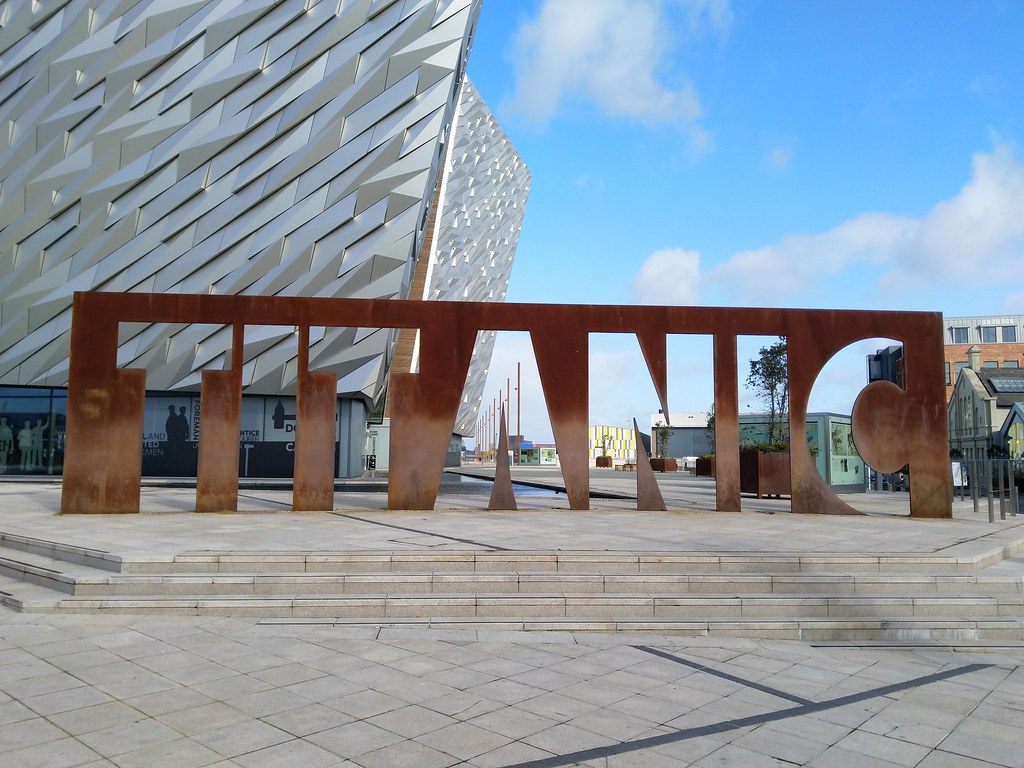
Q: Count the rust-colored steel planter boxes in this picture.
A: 4